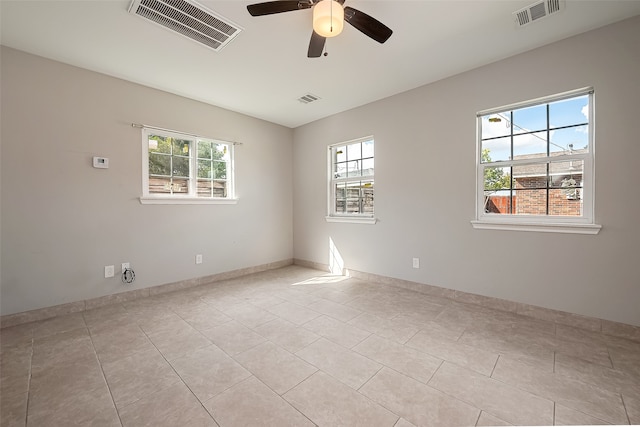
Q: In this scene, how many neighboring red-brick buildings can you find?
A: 1